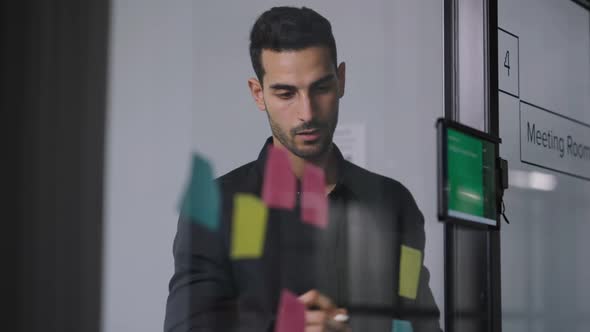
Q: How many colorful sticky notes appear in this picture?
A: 7